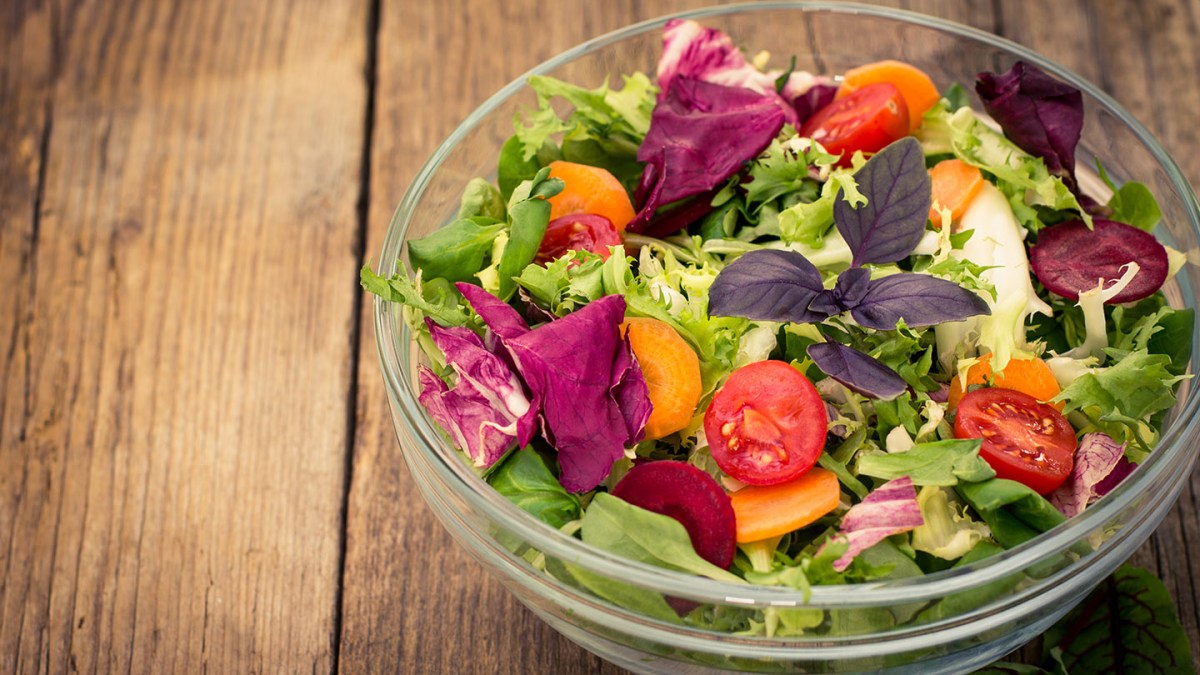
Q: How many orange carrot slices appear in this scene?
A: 6